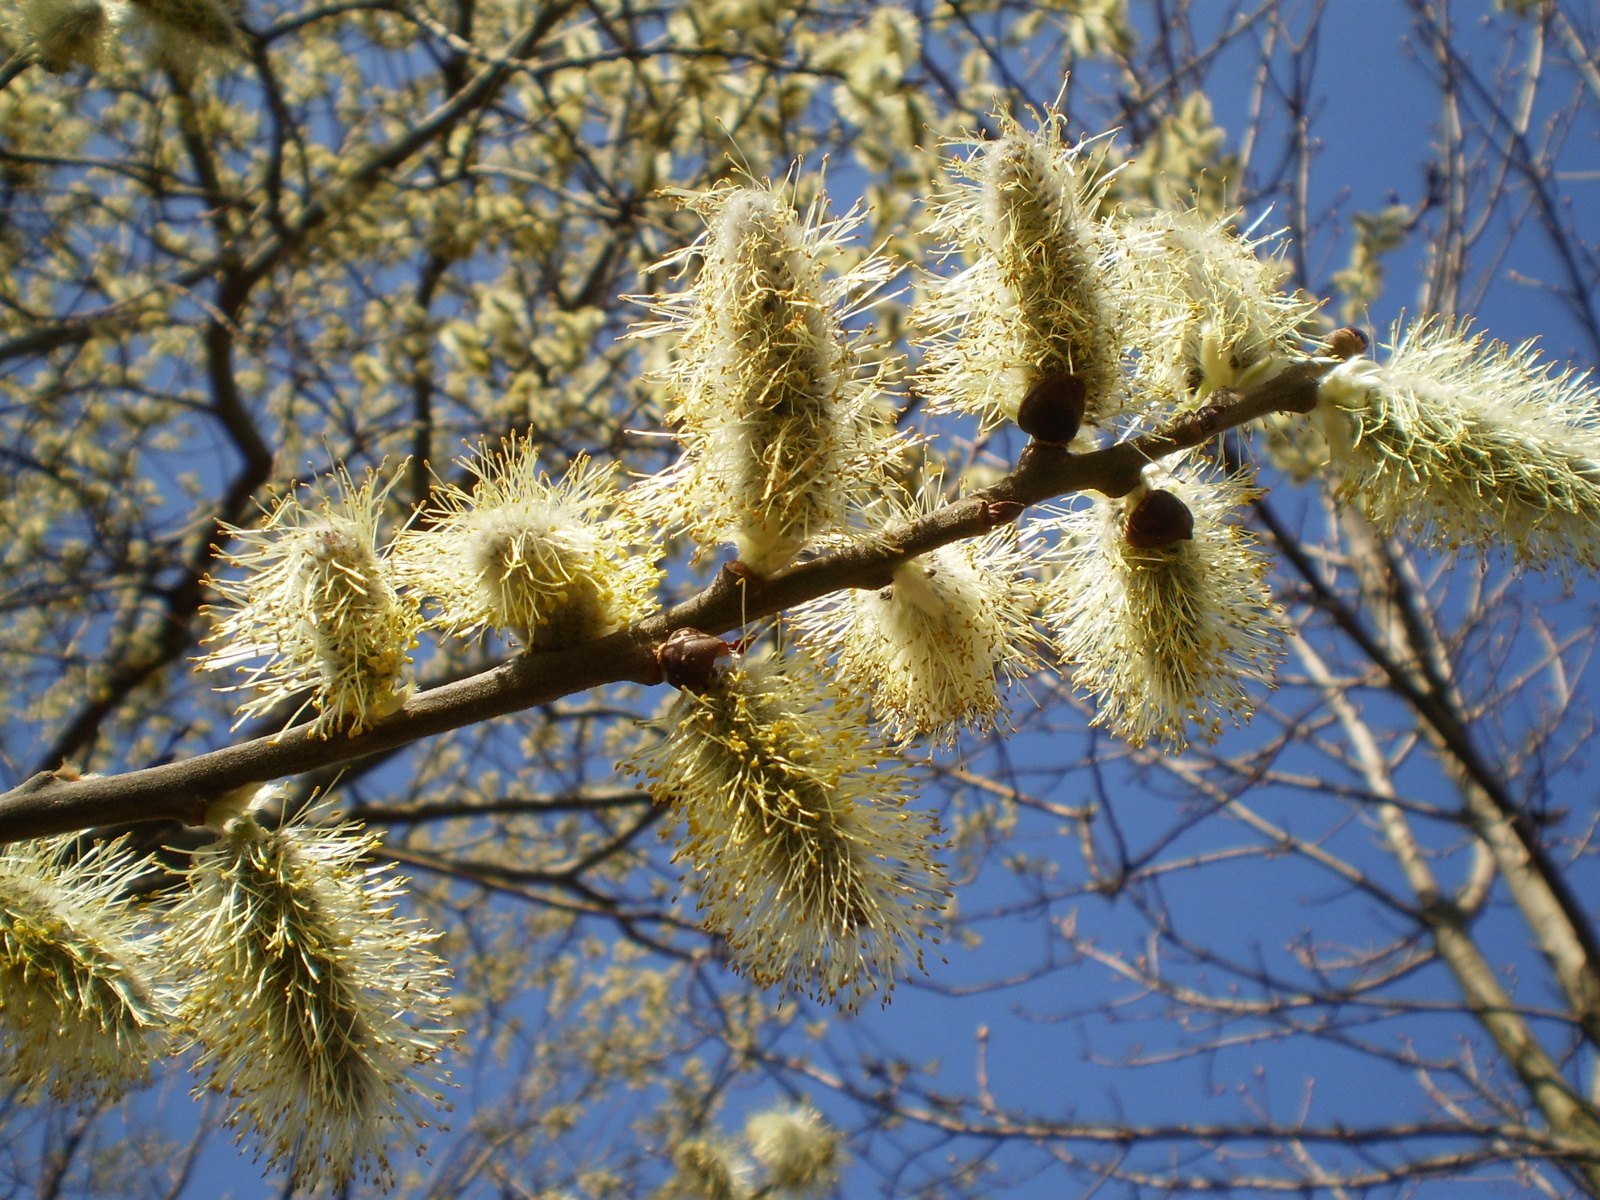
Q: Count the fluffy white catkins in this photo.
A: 11